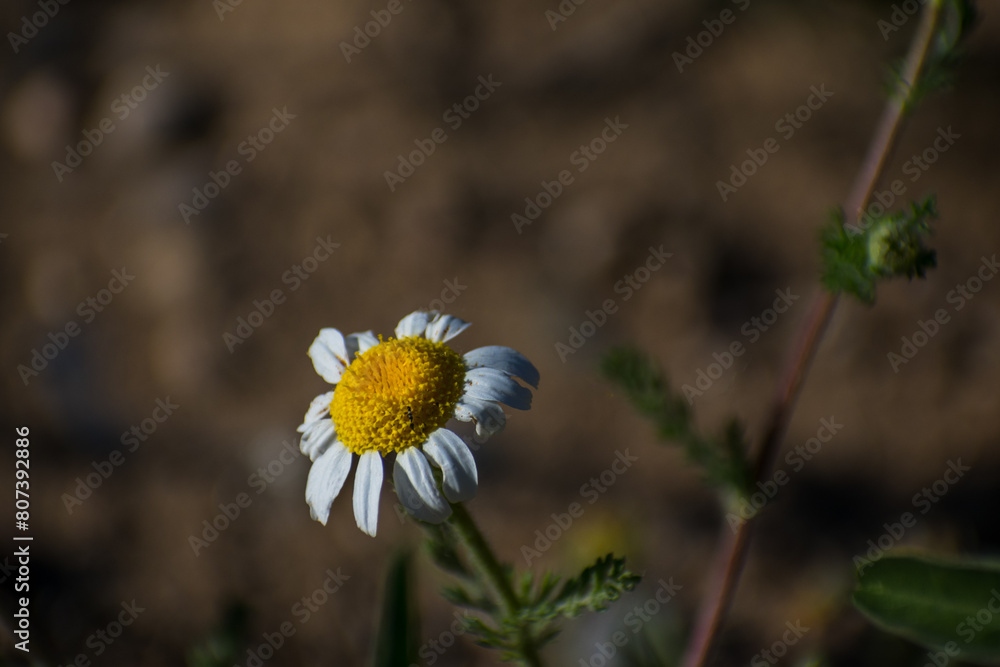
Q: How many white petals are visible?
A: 13